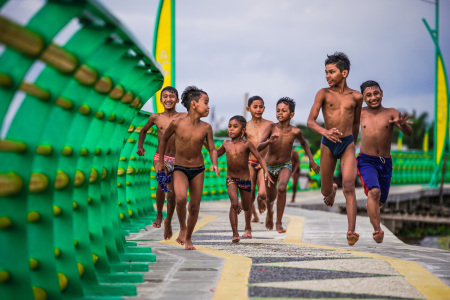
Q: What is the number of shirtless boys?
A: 7